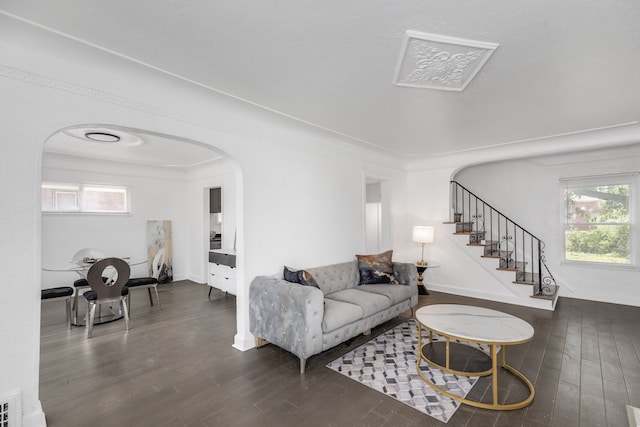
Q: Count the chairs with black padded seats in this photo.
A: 4